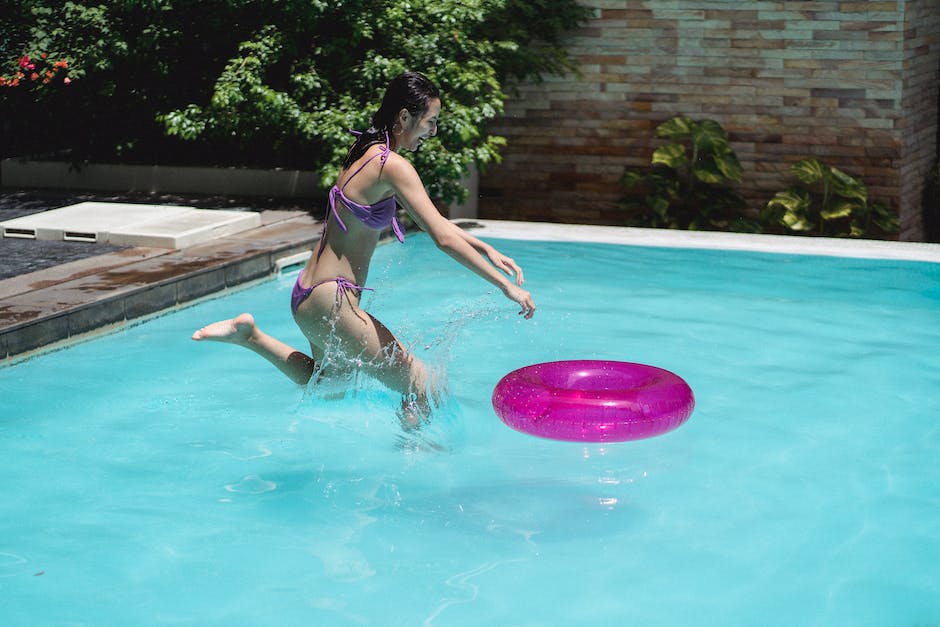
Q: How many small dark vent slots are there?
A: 2